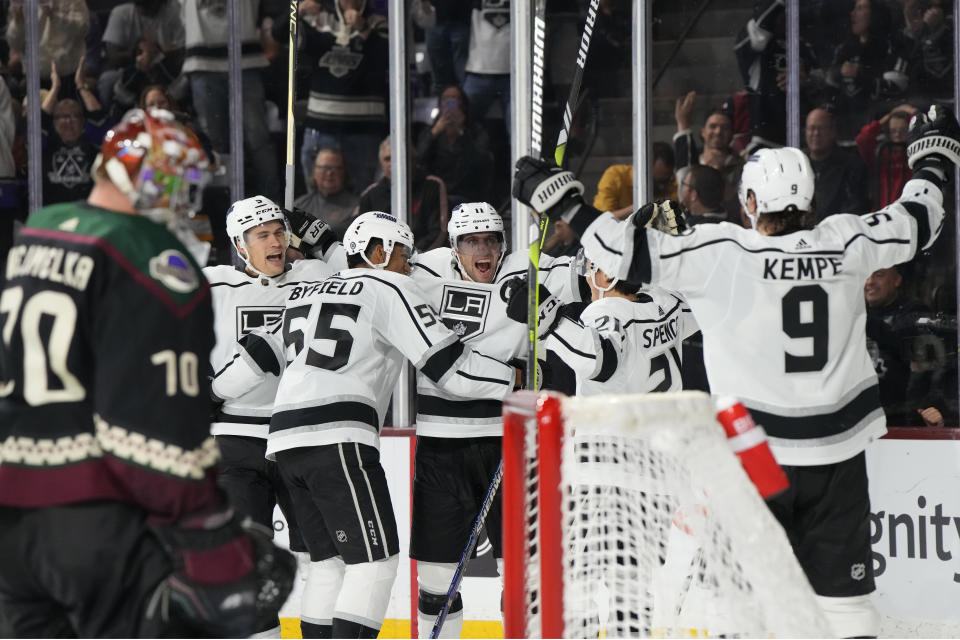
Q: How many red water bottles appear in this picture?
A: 1